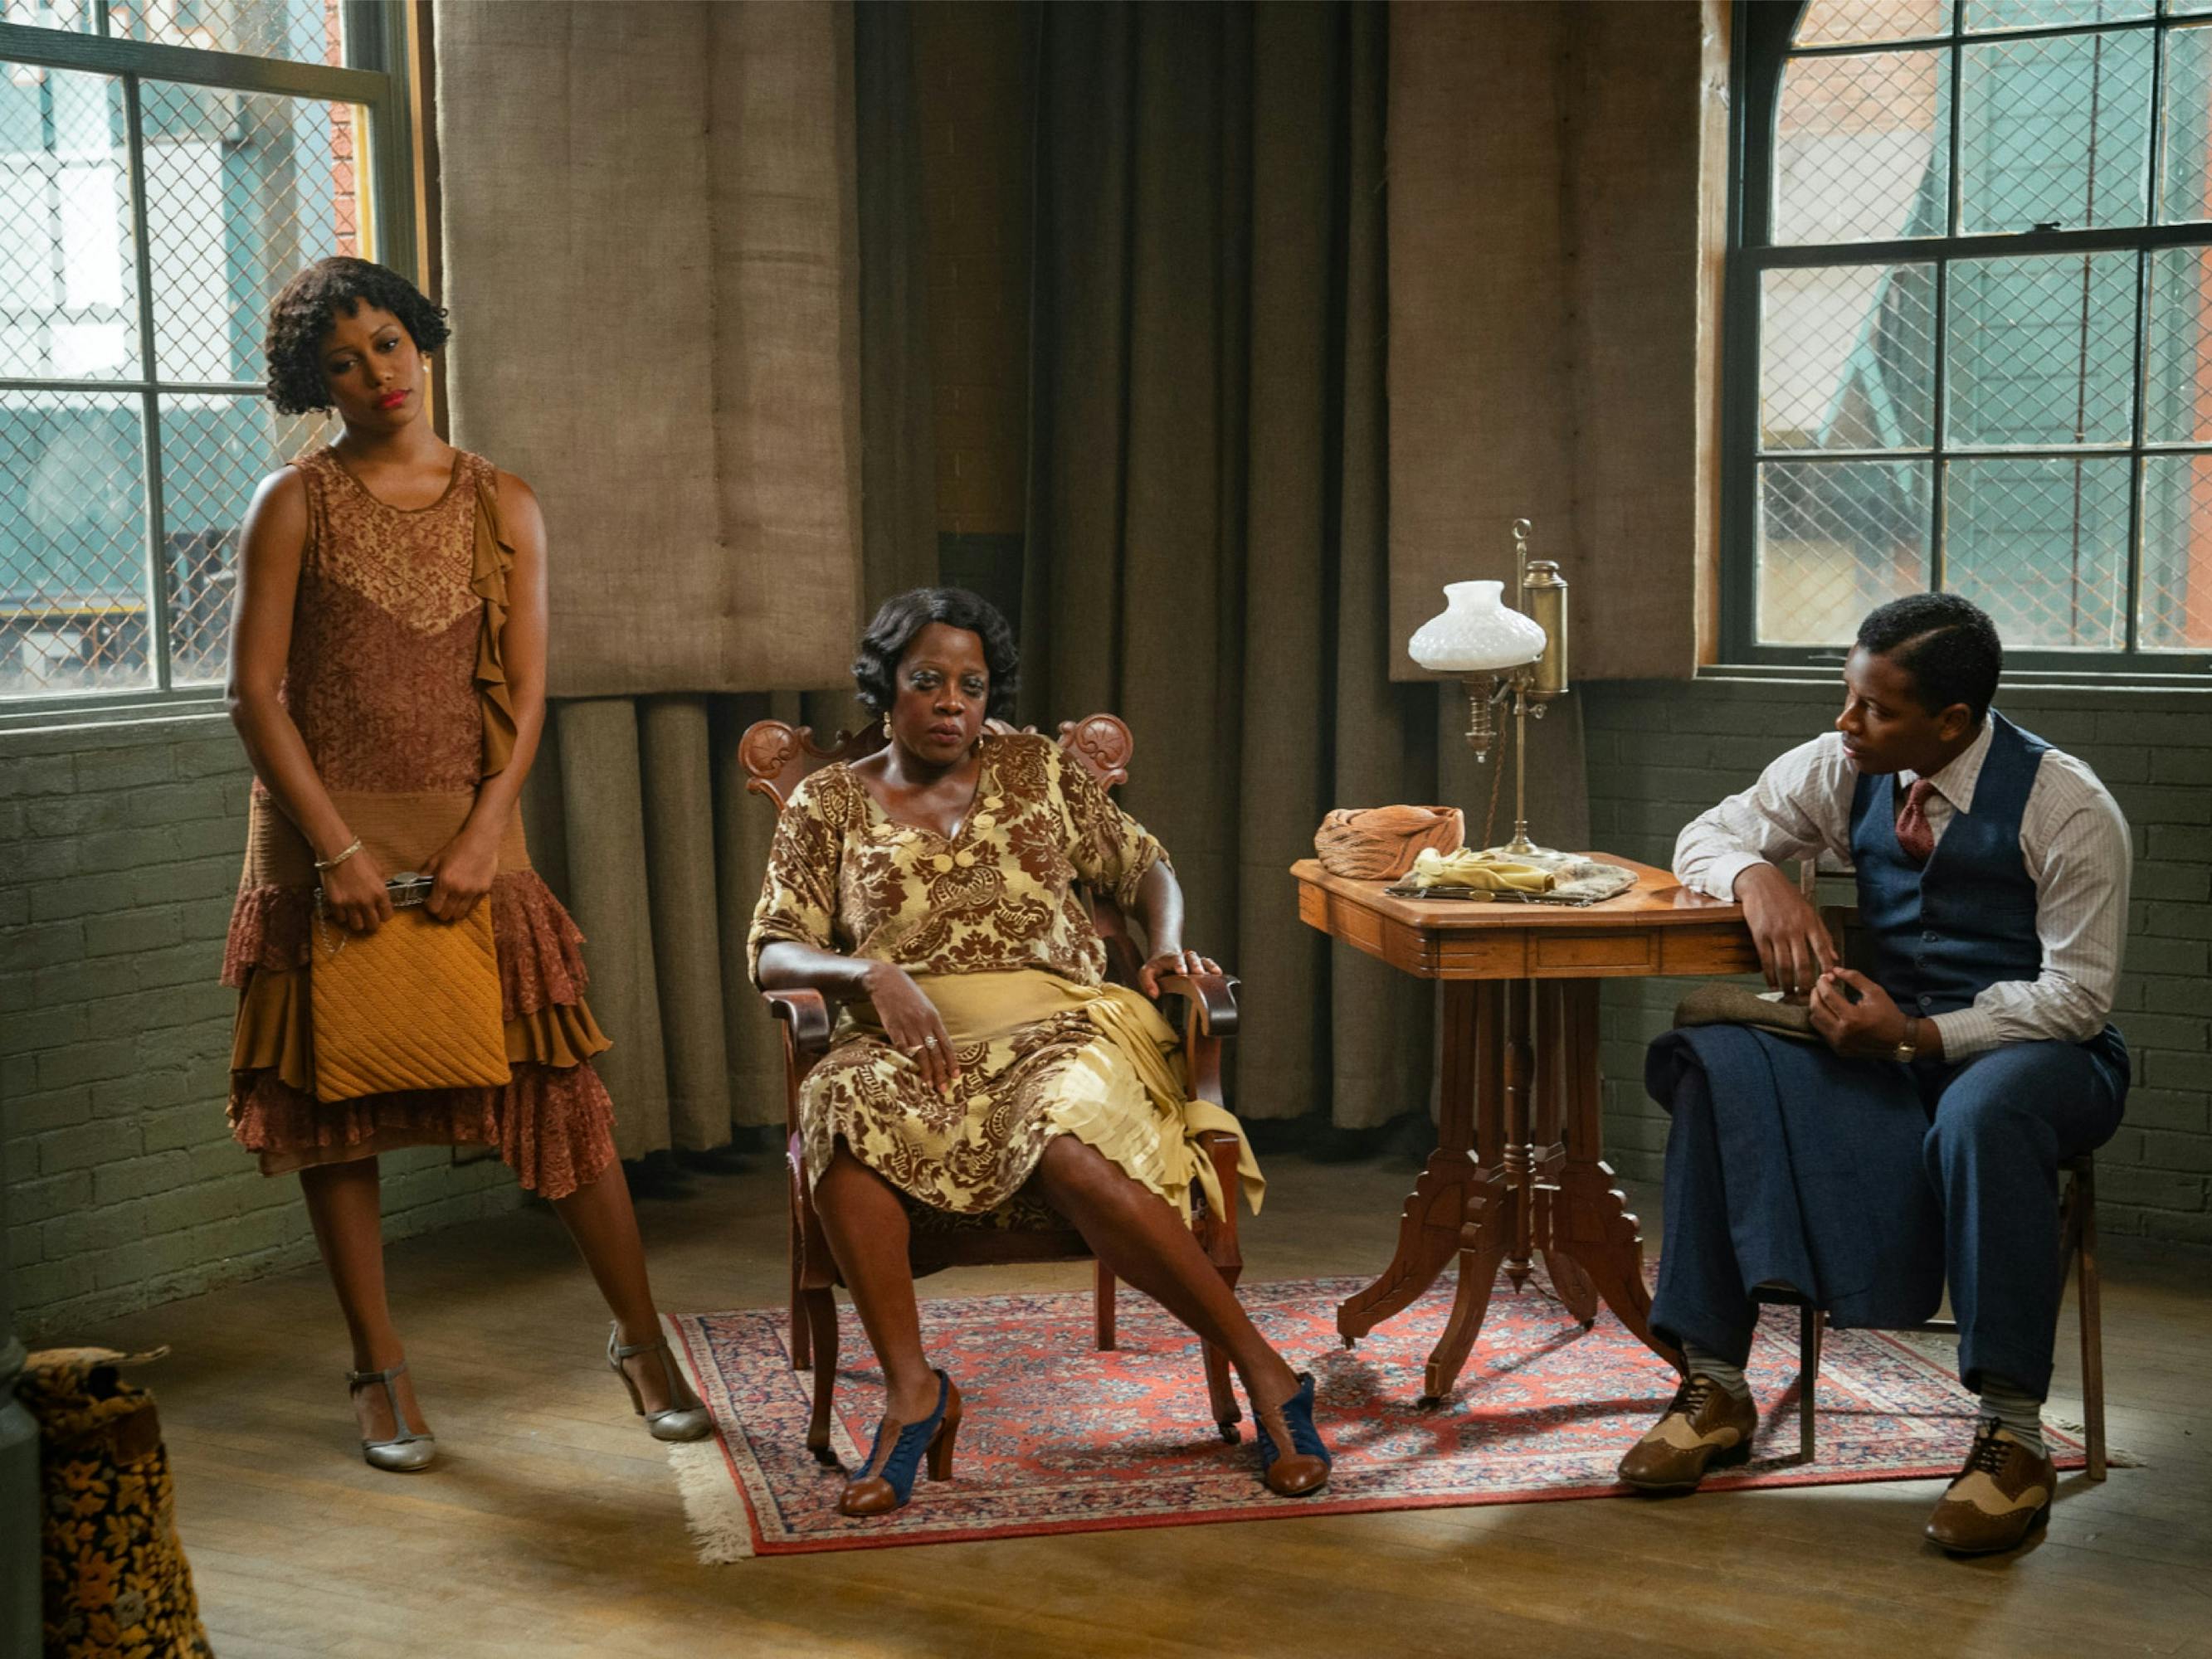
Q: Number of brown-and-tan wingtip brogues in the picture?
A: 2